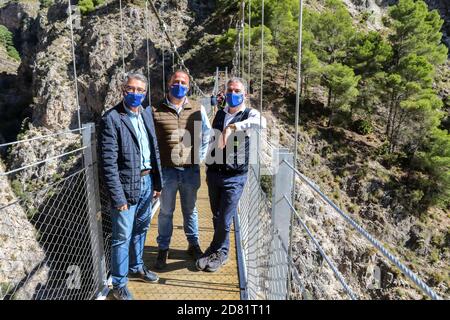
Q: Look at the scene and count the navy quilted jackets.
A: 1